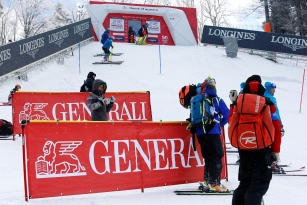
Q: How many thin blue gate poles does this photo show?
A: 2